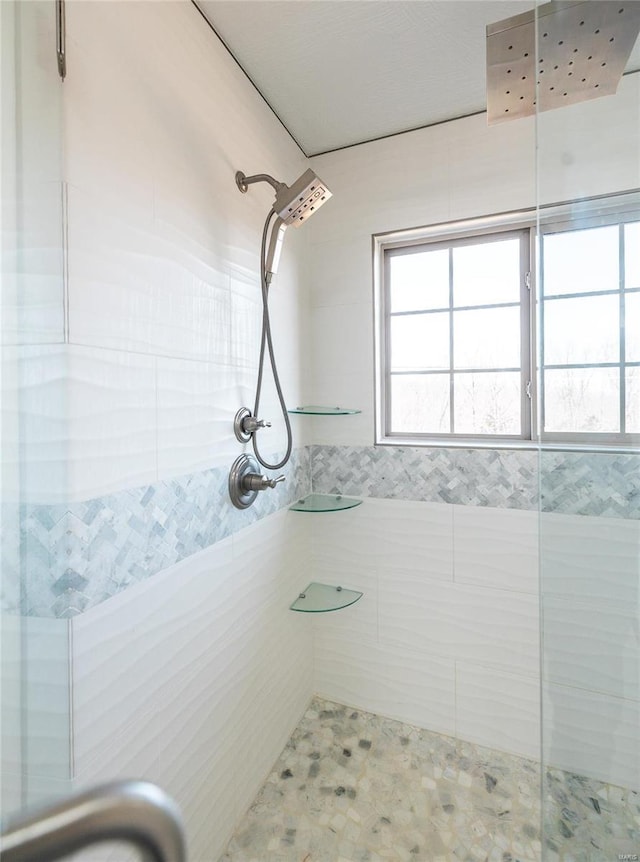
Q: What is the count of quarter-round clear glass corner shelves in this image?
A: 3